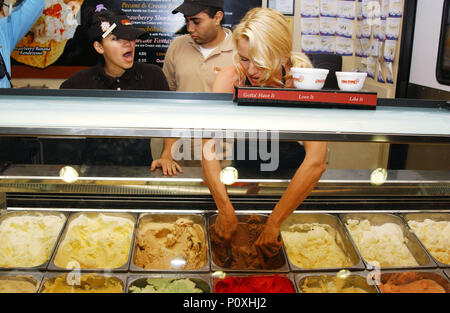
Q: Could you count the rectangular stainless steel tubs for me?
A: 13